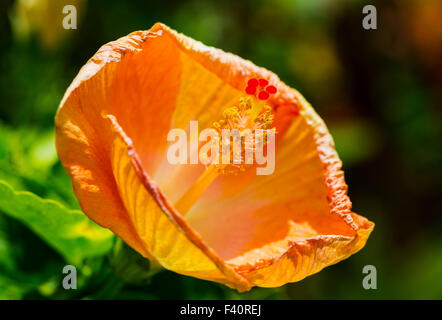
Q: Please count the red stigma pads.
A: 5